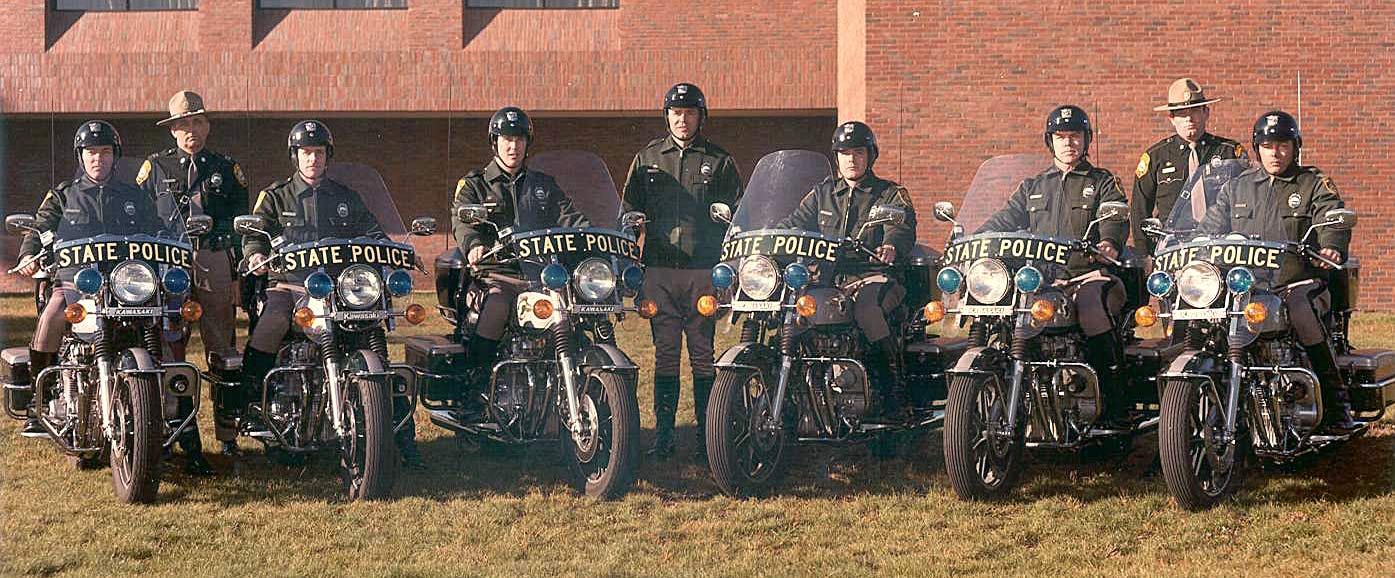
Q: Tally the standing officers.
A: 3